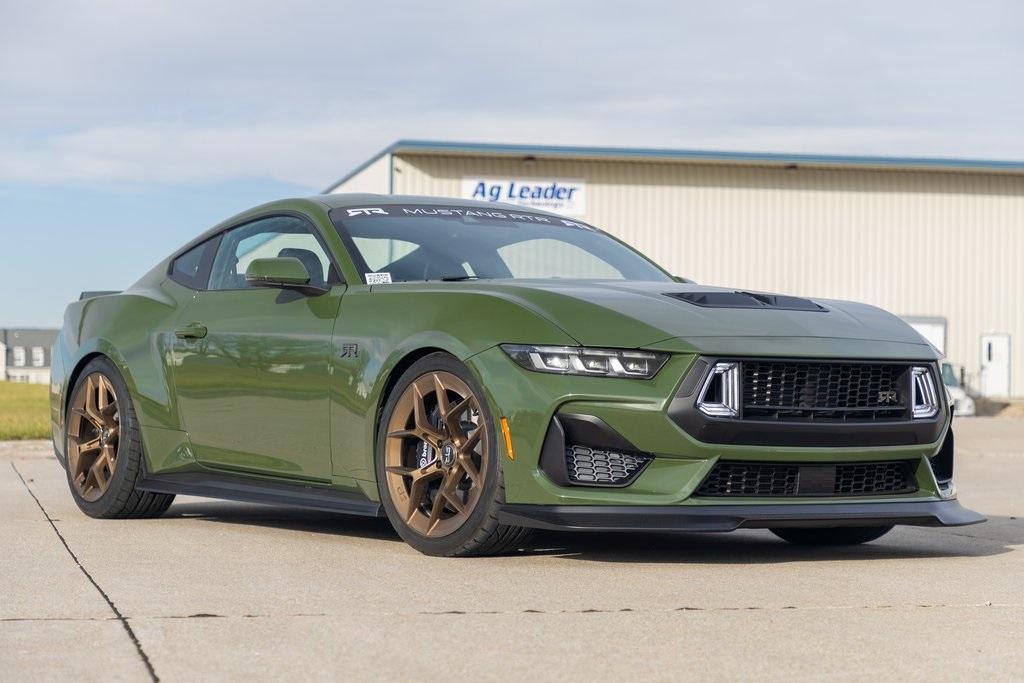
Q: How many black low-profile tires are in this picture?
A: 3